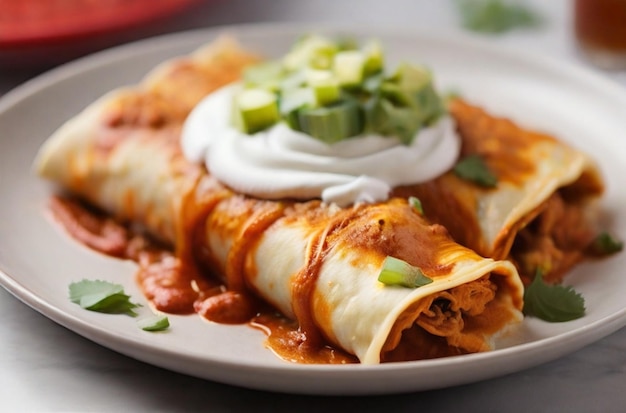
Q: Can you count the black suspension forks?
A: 0